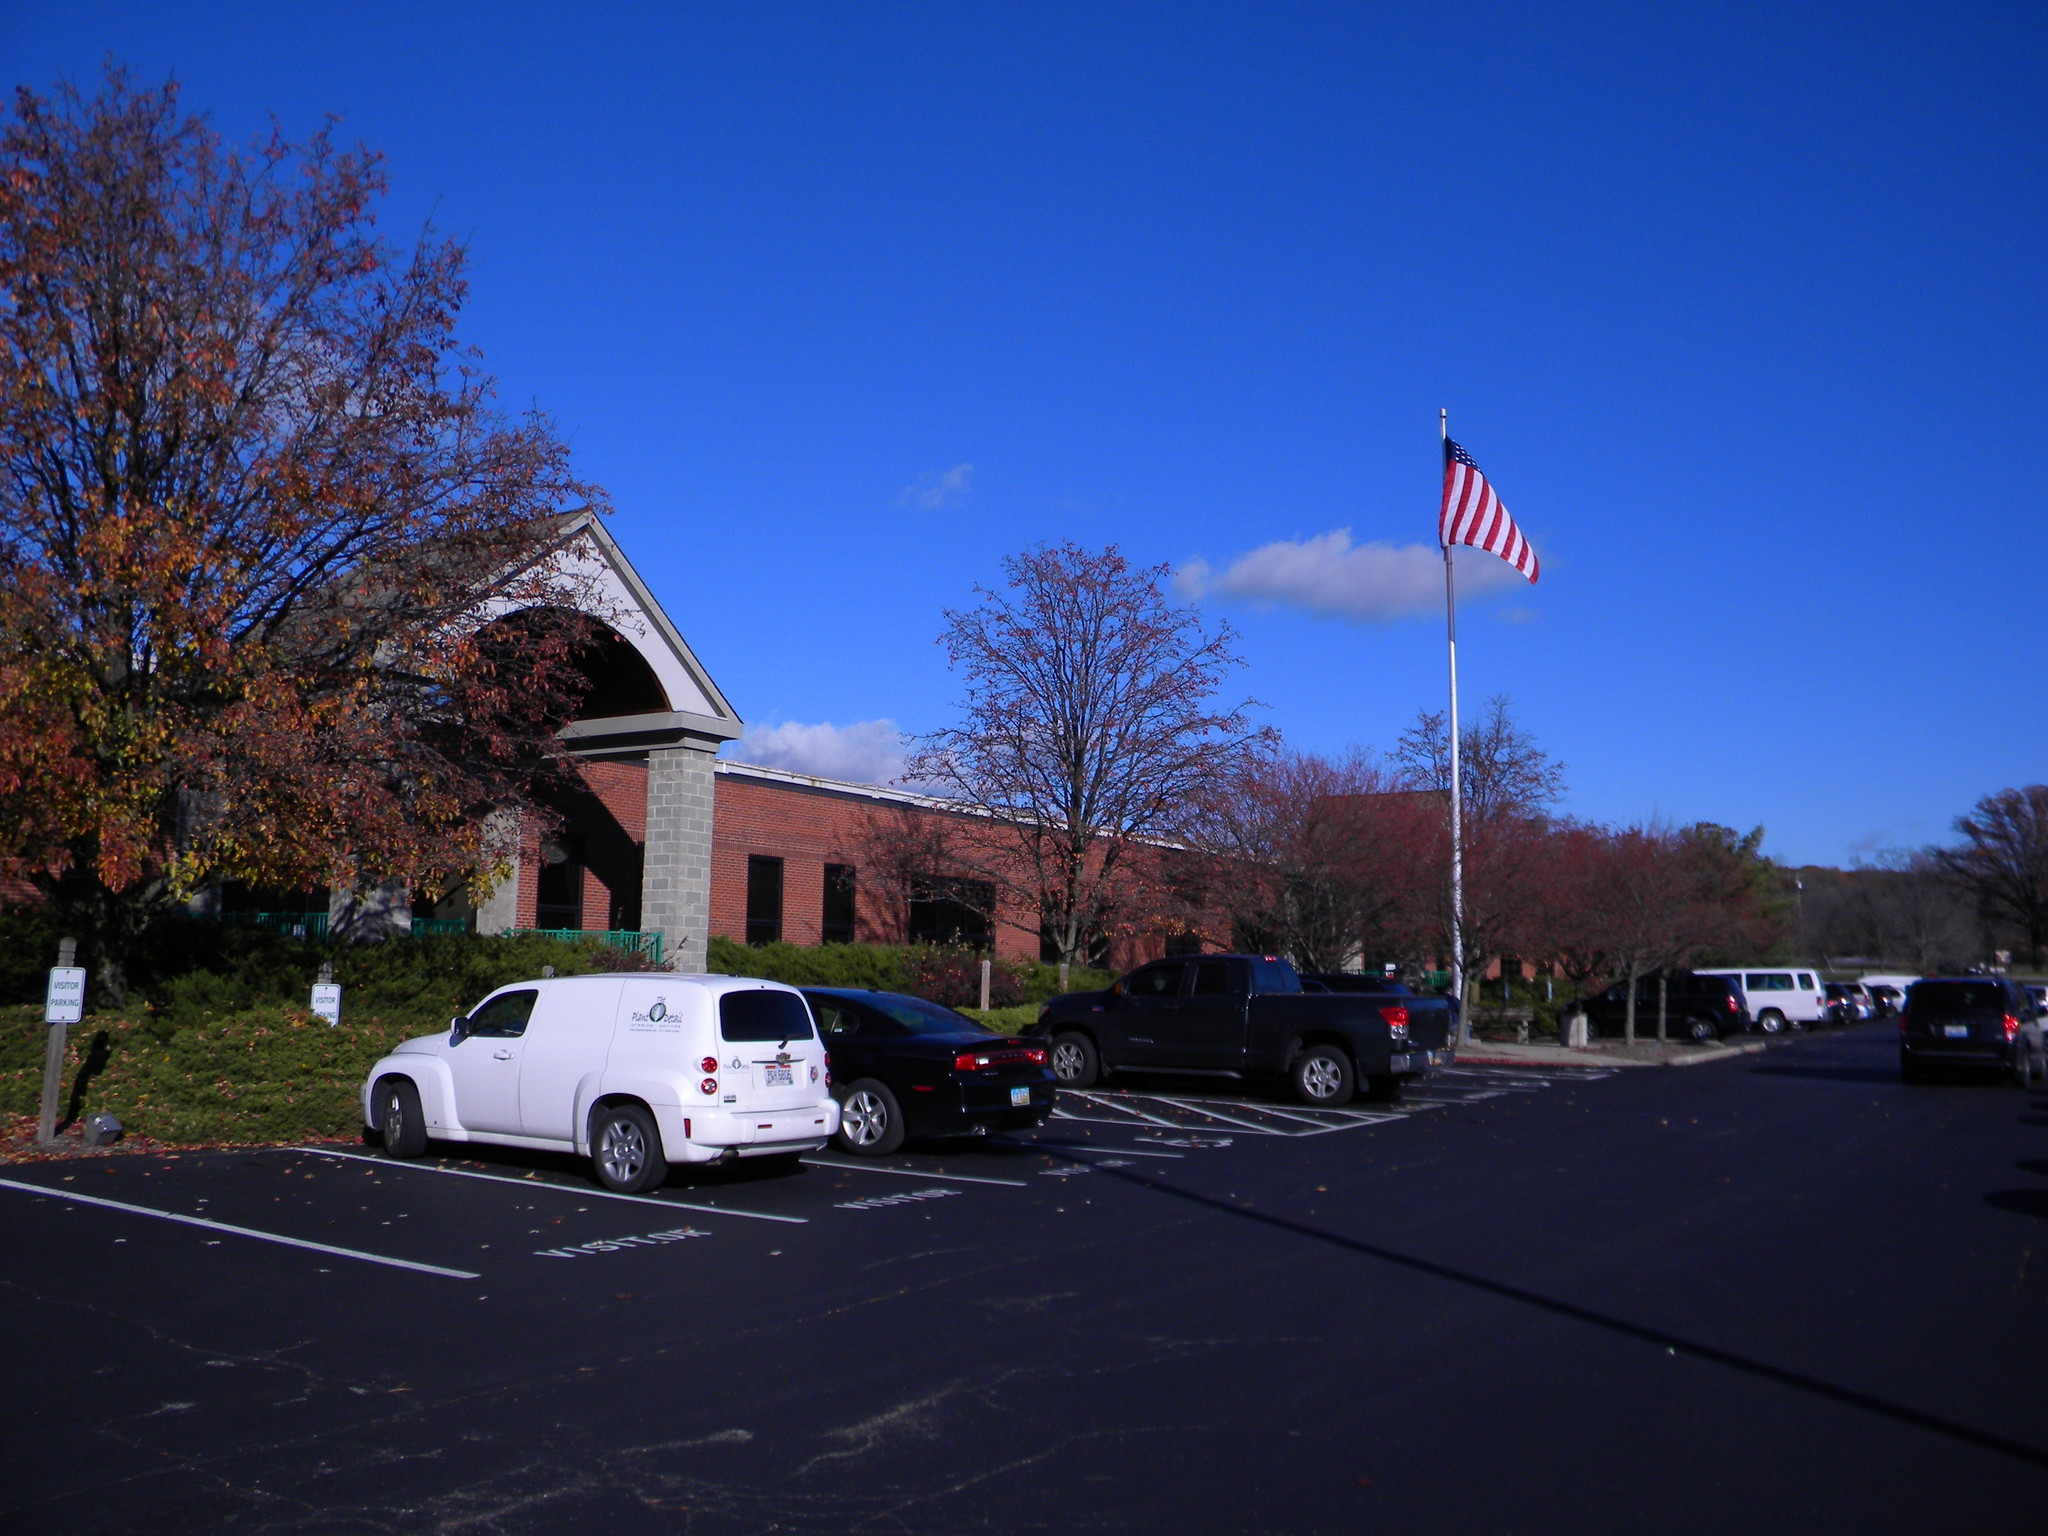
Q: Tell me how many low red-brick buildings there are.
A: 1